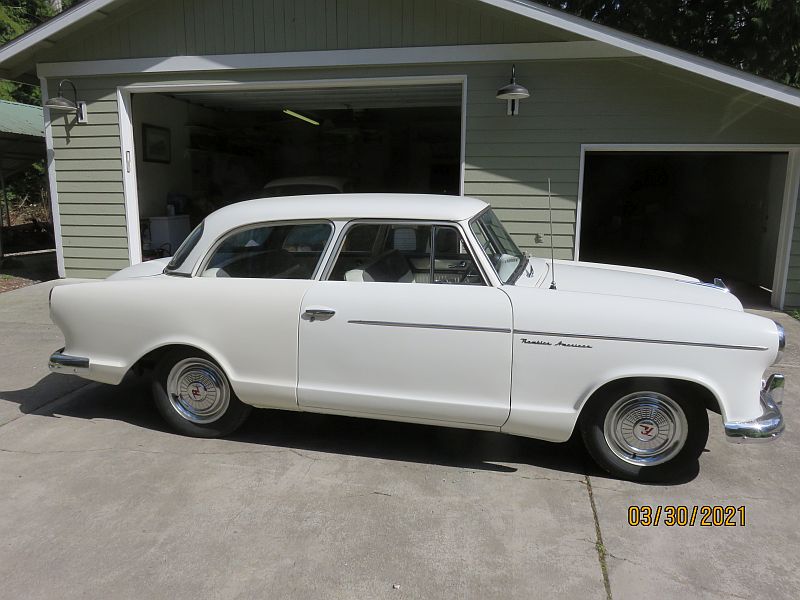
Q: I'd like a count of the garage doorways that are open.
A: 2